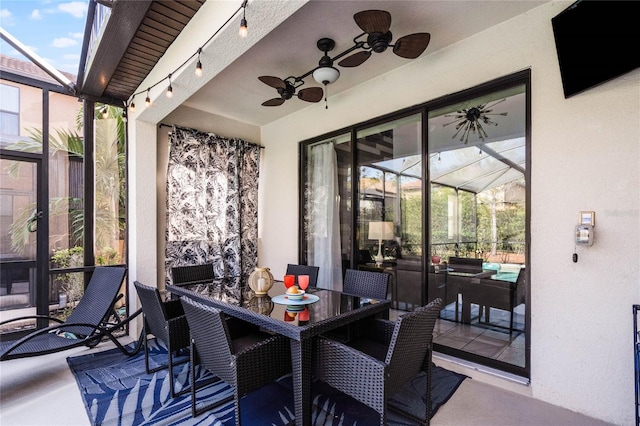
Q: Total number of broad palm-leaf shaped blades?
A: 6